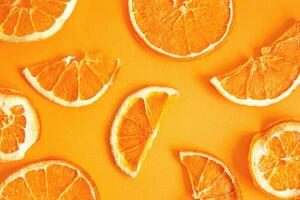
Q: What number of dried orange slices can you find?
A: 9